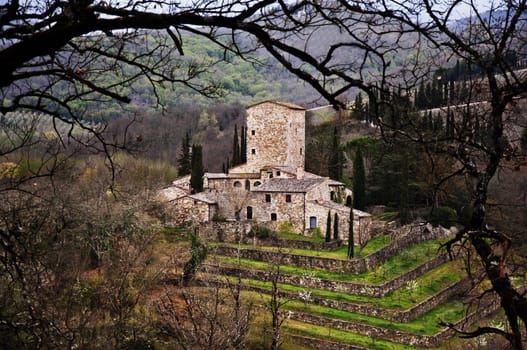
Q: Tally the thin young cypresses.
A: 3